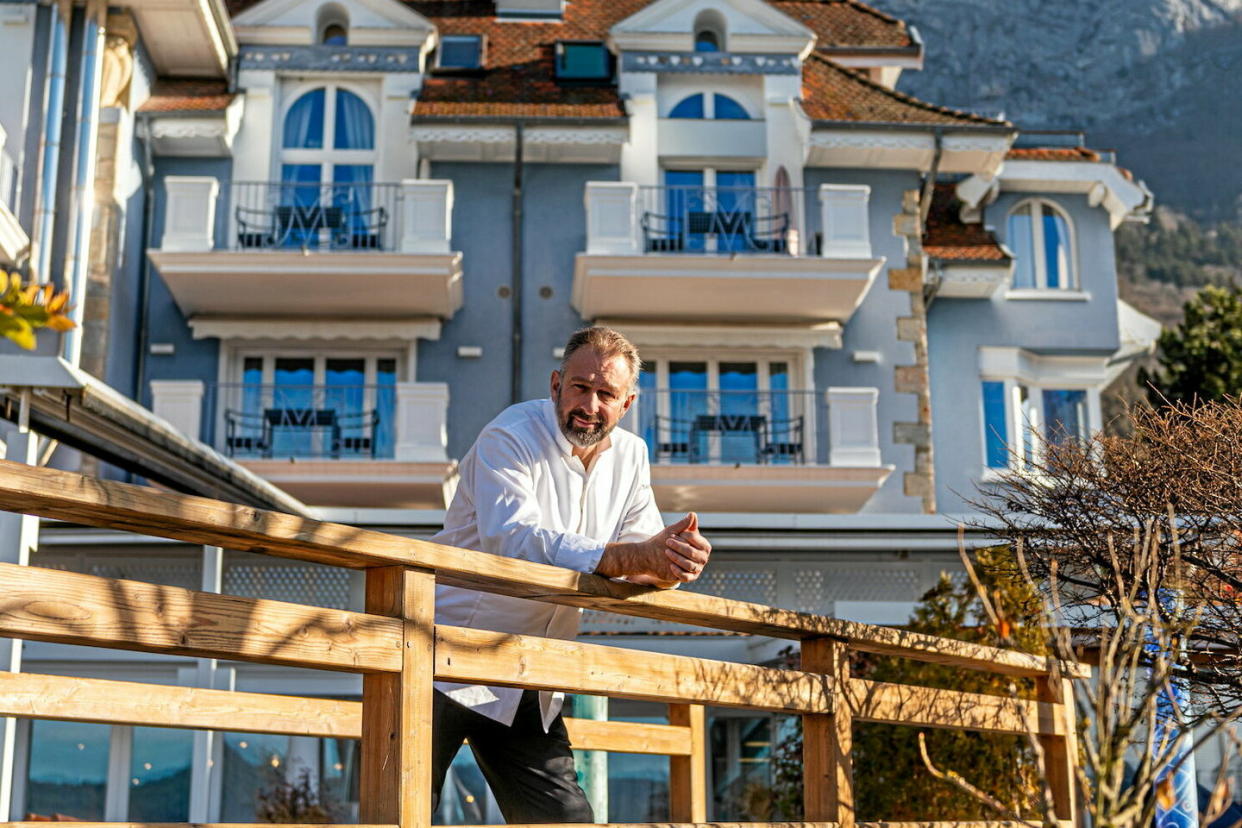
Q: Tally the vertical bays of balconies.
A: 2